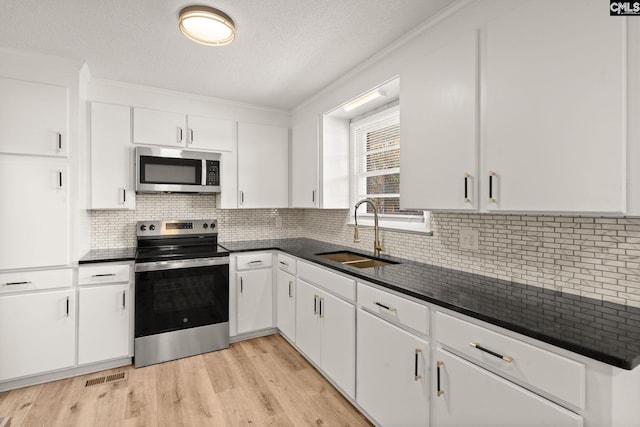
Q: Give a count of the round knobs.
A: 4